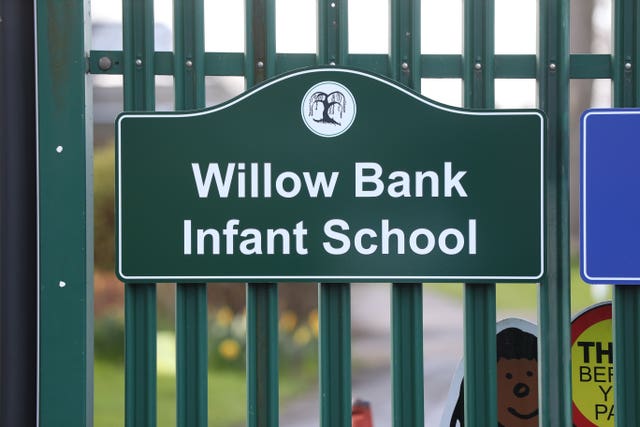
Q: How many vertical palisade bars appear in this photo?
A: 8